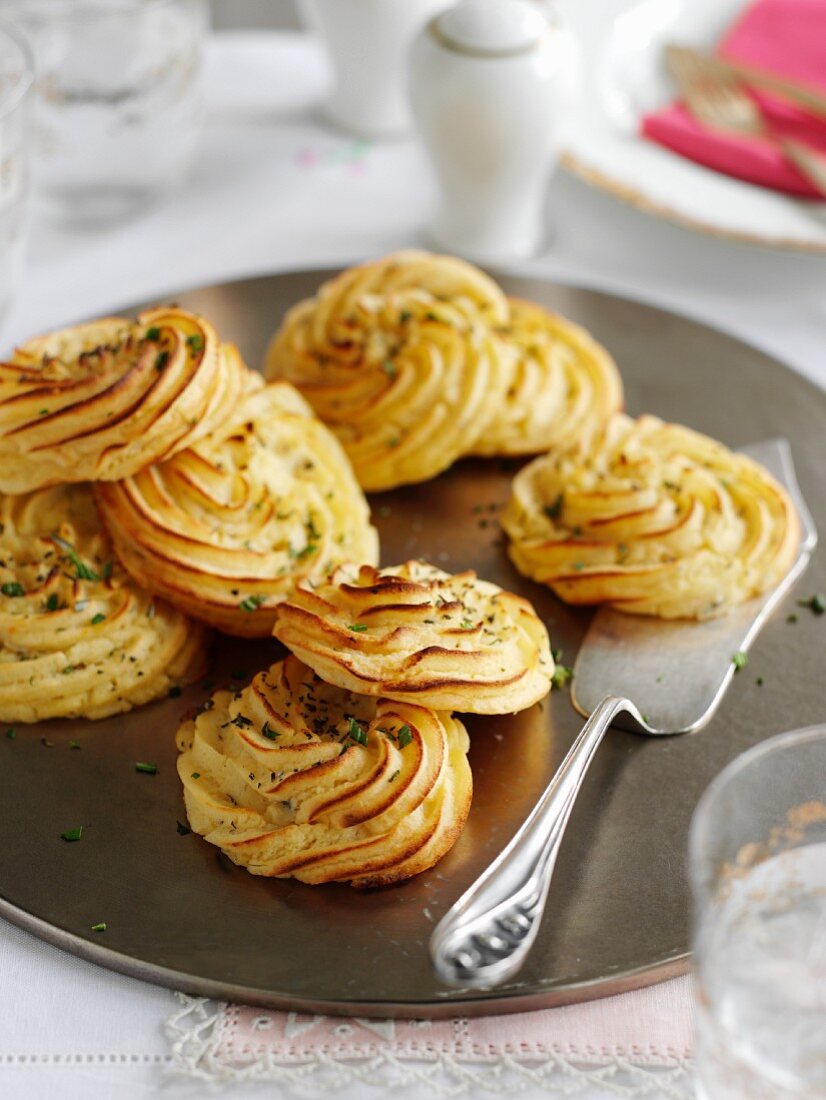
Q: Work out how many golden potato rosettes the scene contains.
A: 8